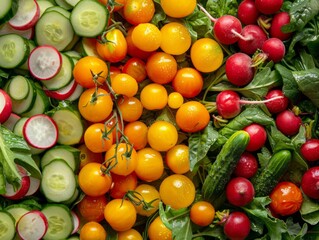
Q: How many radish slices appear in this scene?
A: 11